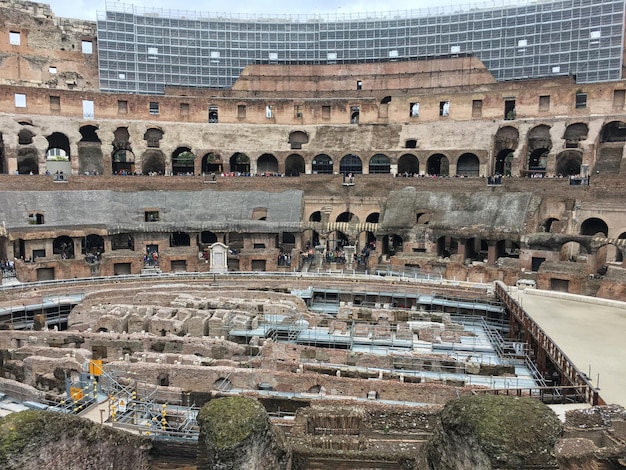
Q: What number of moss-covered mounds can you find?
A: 3